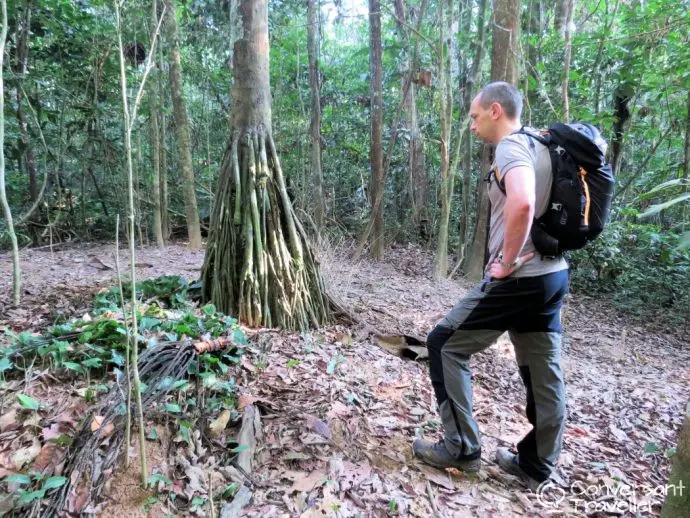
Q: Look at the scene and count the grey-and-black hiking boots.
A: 2